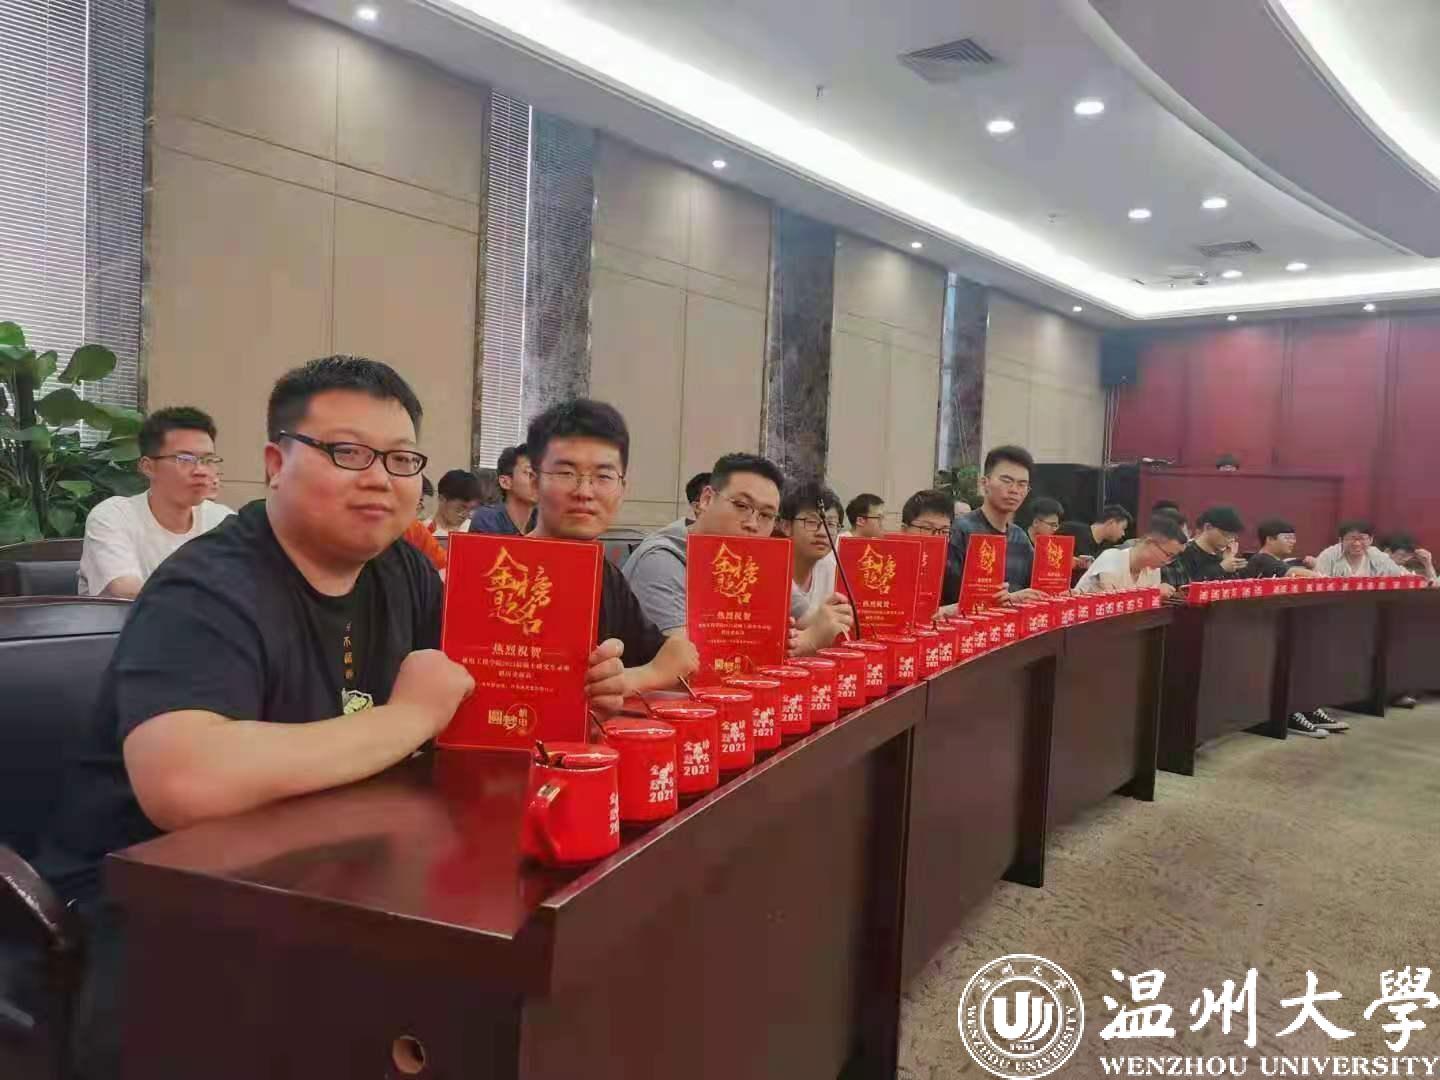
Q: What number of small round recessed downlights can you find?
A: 12